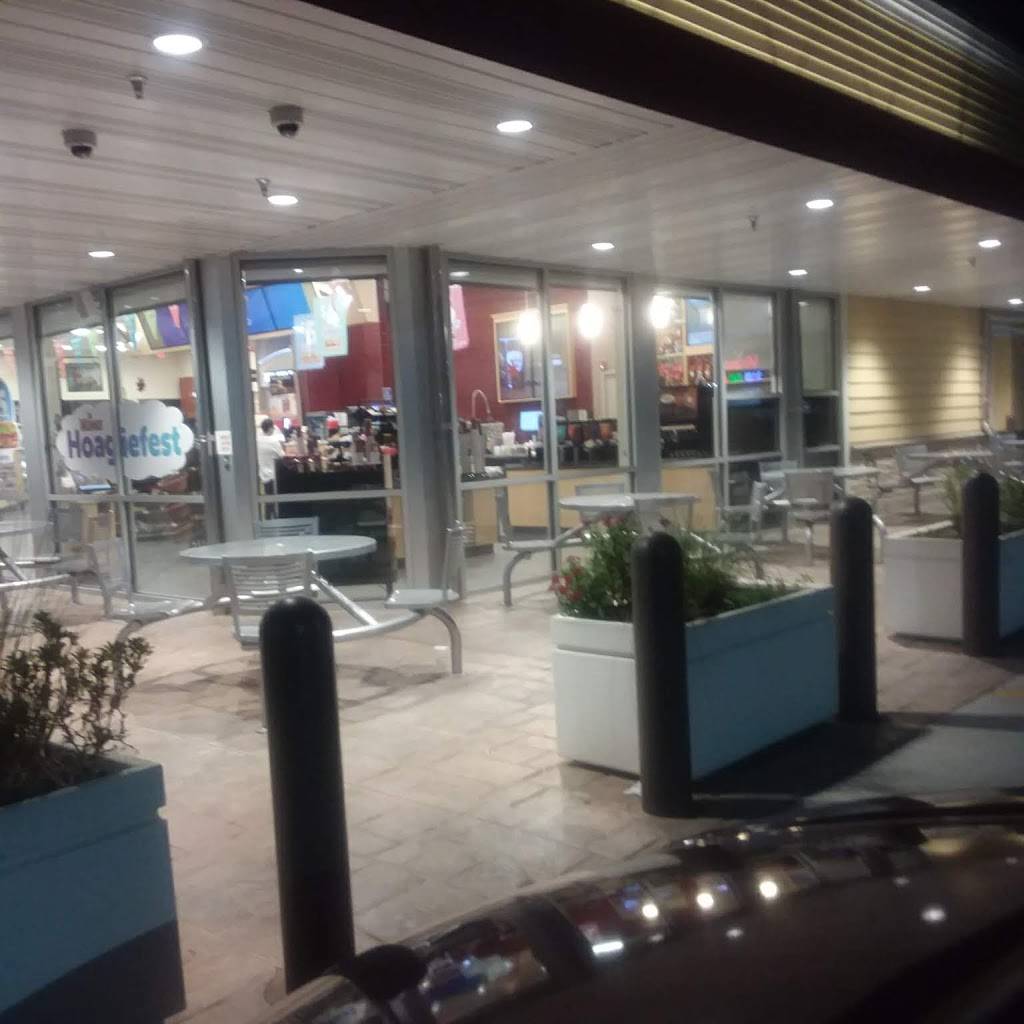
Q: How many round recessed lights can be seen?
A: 10